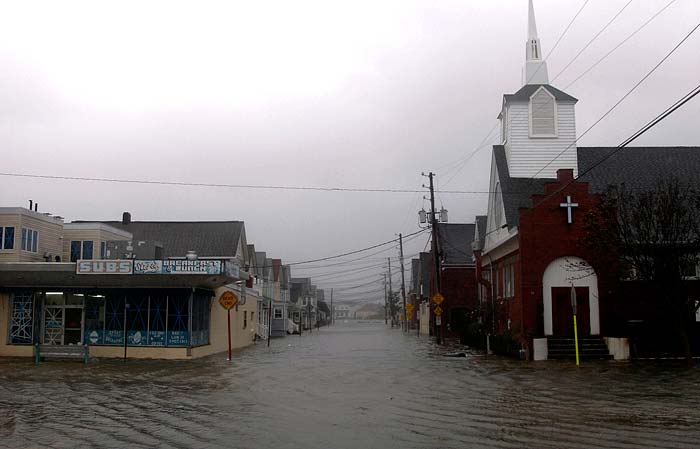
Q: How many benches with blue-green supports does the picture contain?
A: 1